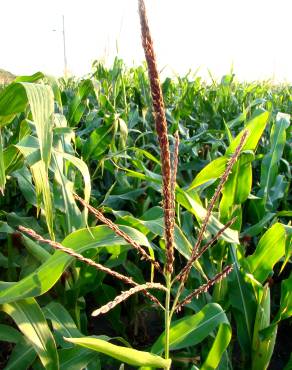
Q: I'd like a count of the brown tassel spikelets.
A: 8